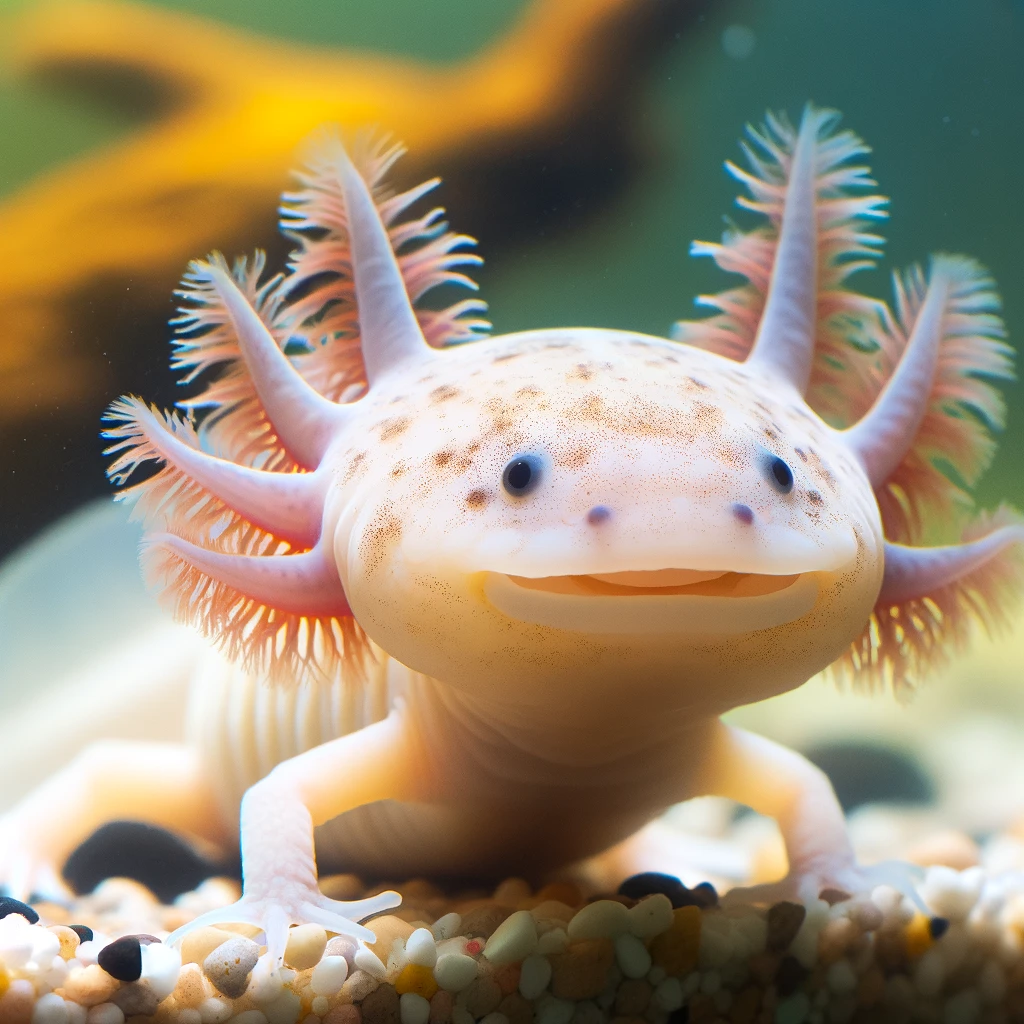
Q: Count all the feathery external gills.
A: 7